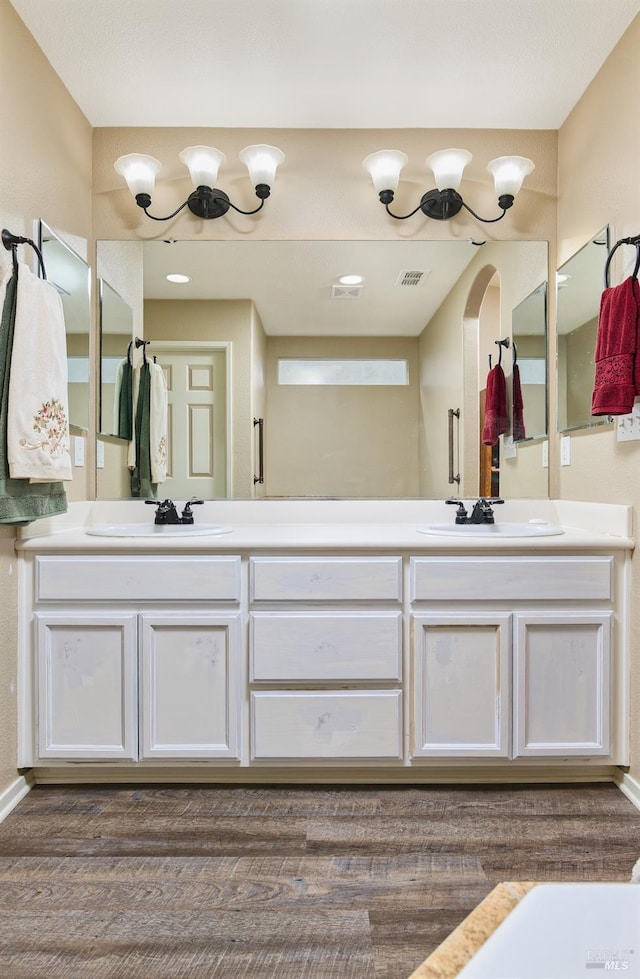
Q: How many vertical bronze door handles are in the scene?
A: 2